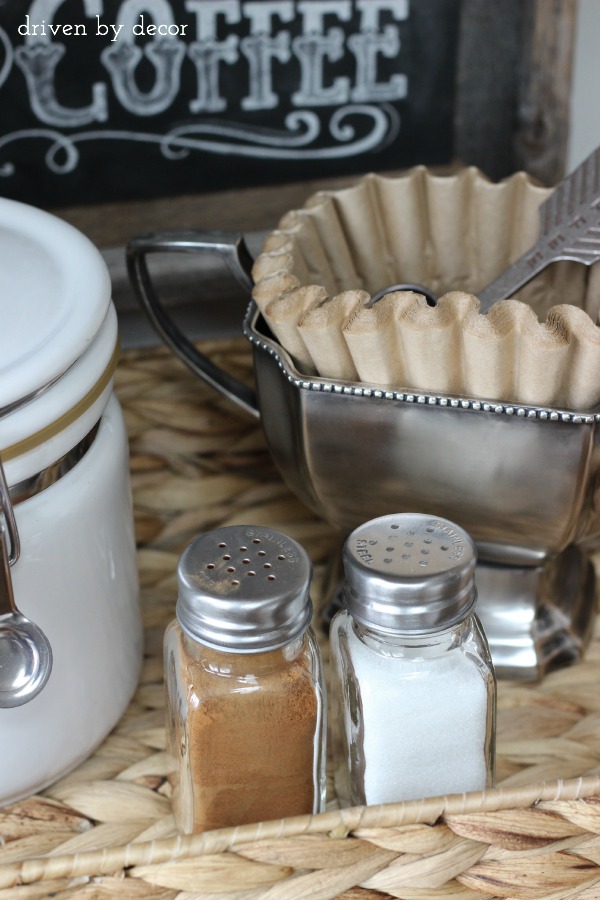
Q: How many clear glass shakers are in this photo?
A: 2